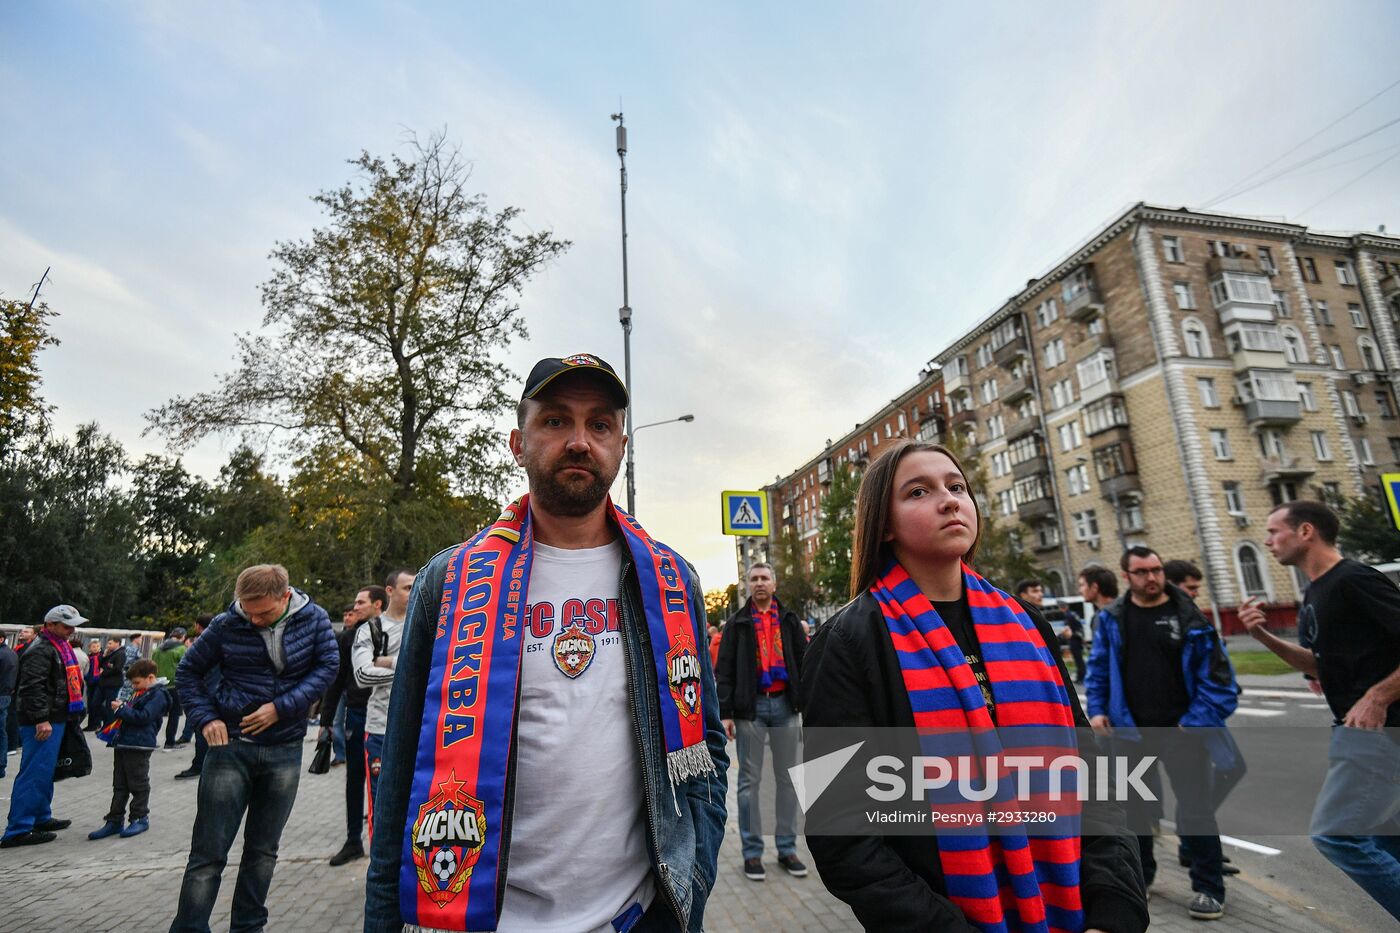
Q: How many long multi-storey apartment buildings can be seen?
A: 2